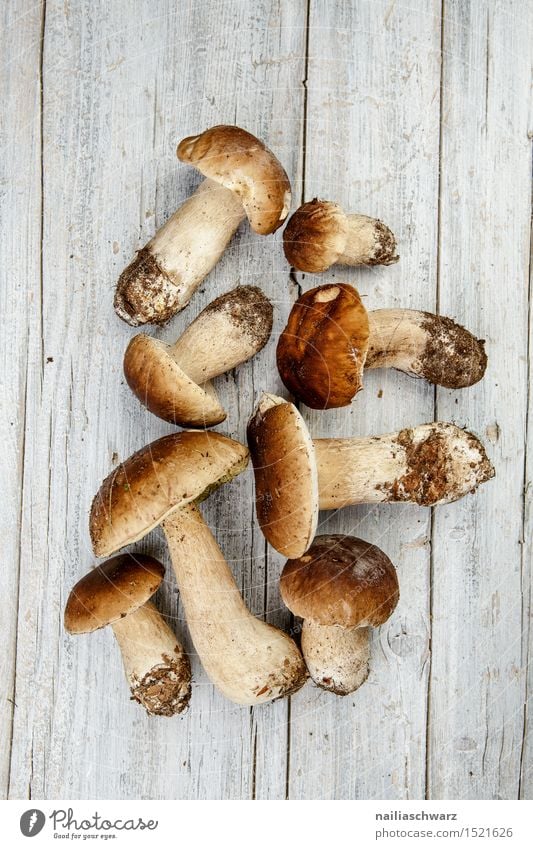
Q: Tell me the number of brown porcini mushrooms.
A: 8